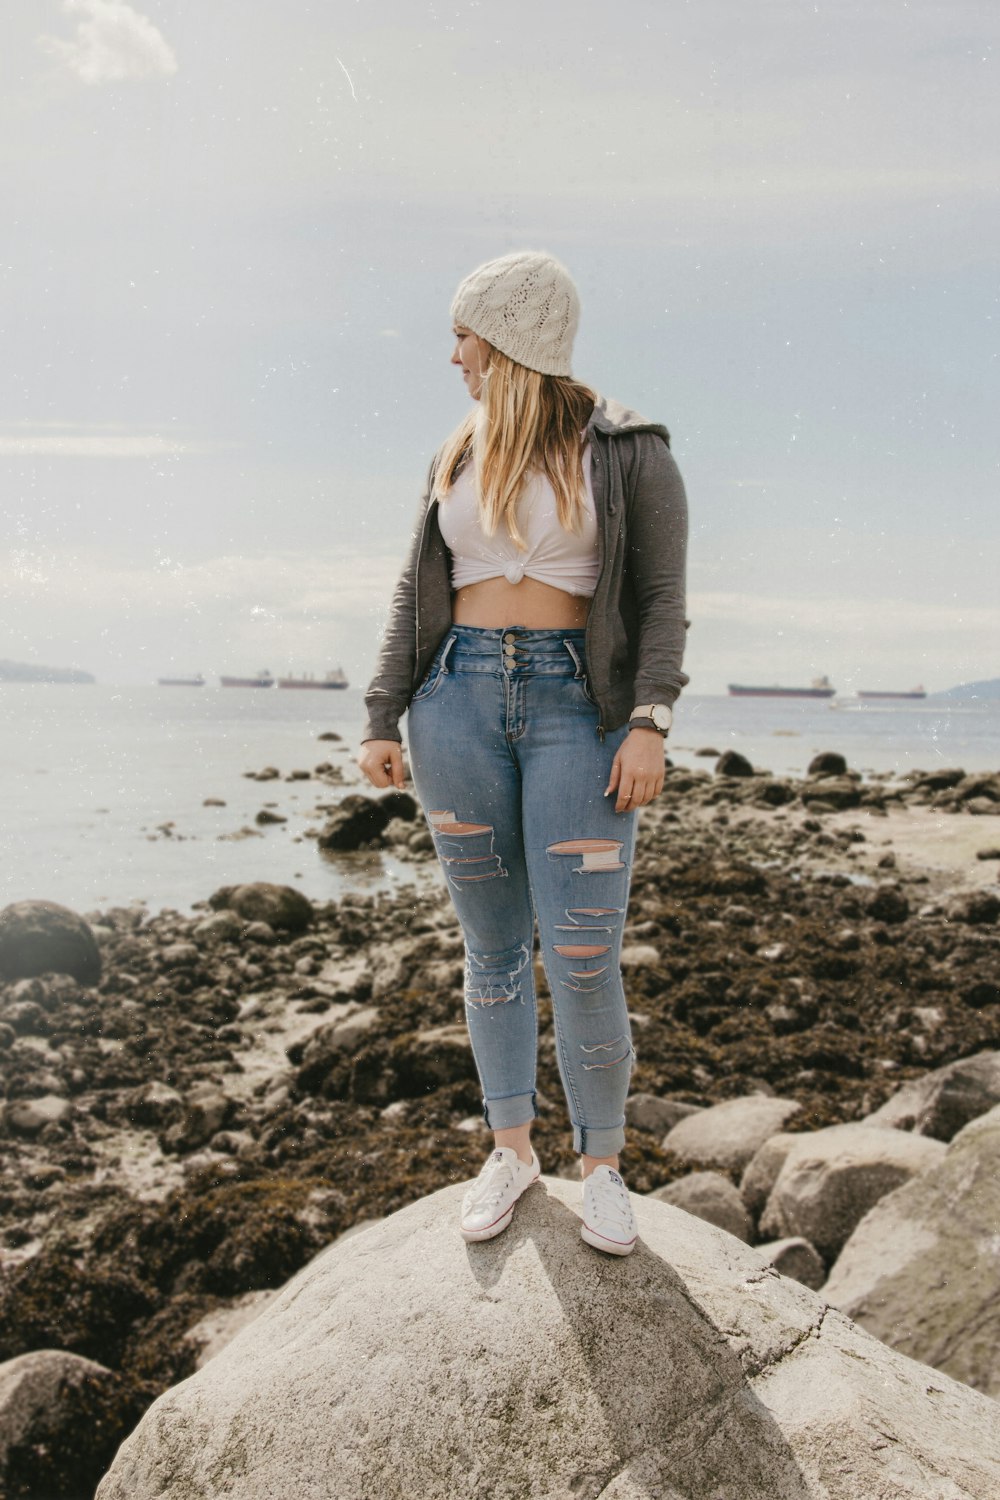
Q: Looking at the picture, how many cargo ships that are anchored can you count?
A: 5